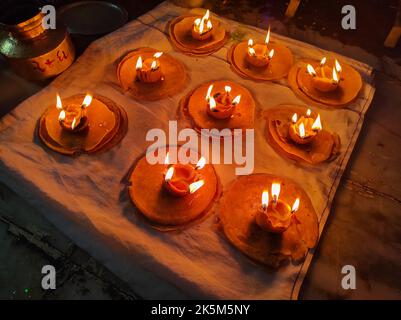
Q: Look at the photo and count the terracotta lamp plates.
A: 9